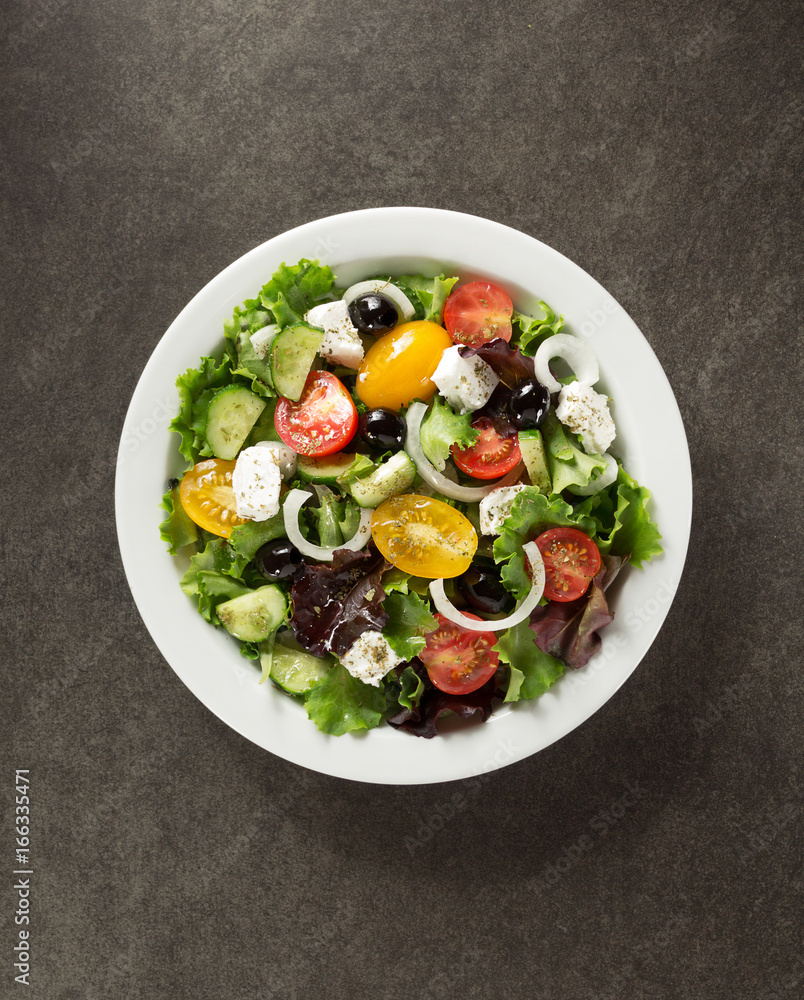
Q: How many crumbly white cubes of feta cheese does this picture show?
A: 6